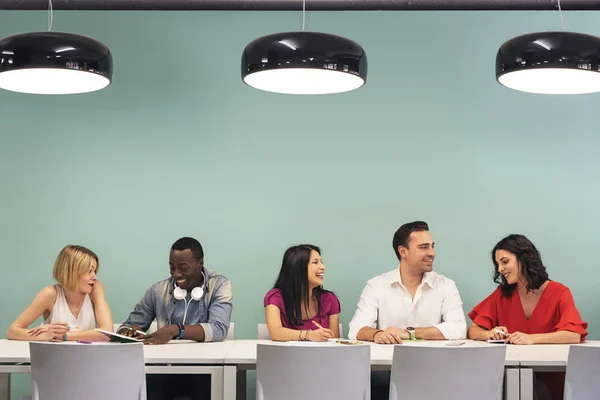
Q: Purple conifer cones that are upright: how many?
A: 0